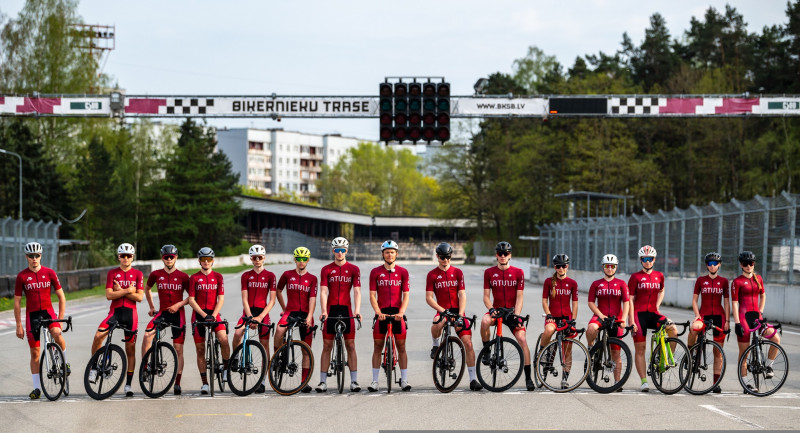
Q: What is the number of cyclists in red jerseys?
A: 15